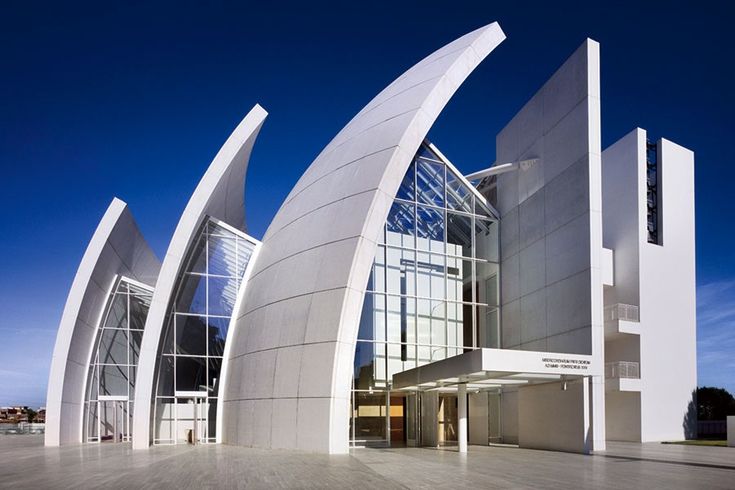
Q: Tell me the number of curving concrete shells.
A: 3